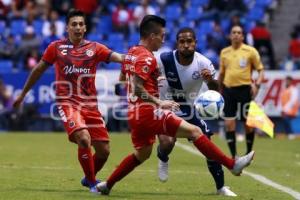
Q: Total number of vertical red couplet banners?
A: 0